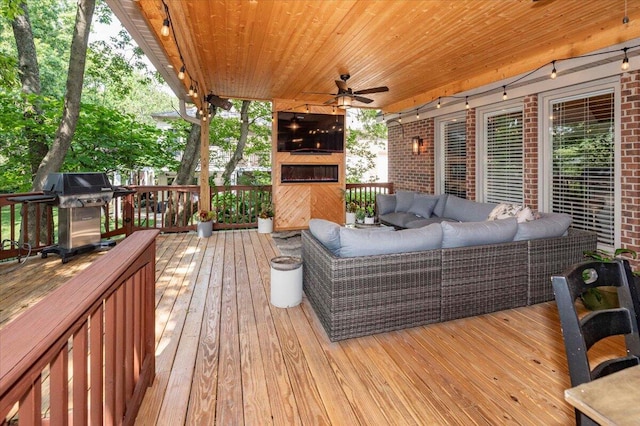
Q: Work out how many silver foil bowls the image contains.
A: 0